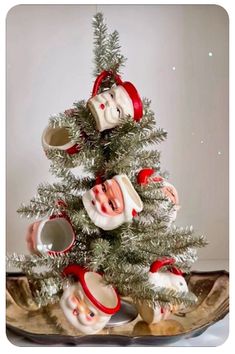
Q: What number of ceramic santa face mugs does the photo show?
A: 7